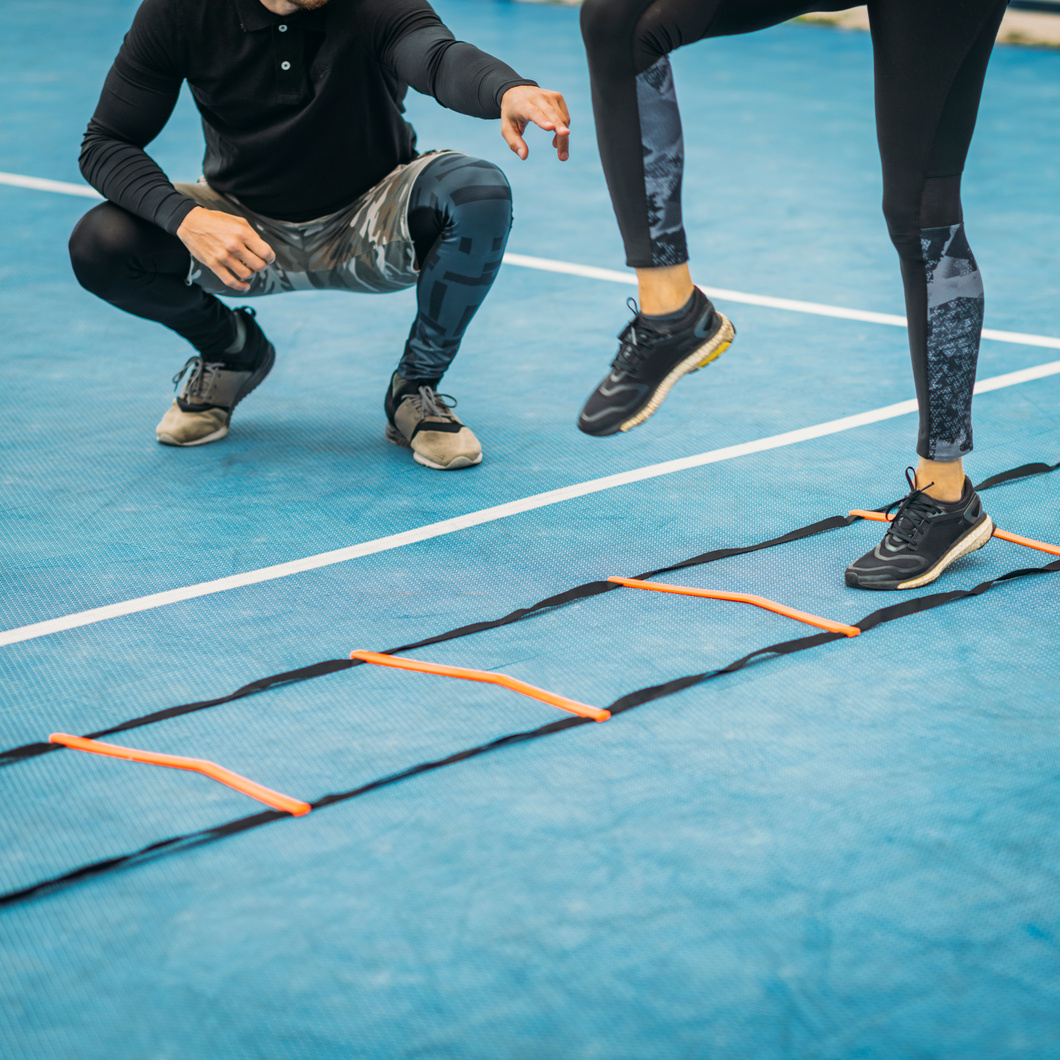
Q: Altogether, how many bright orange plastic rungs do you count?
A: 4